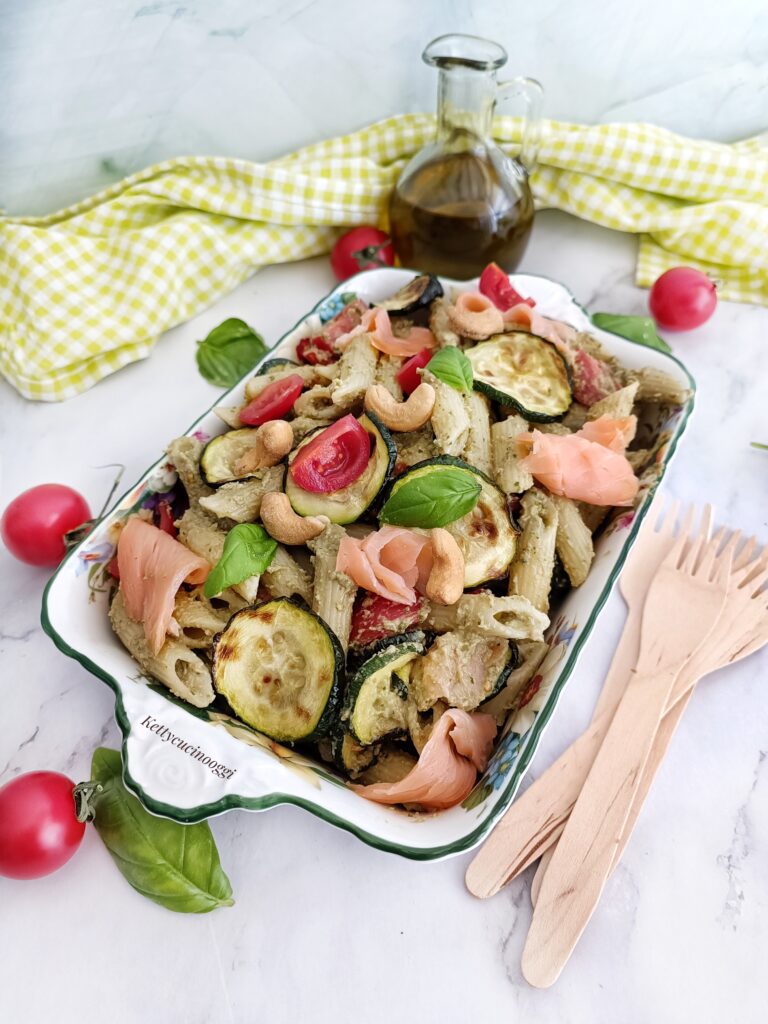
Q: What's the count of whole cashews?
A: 4